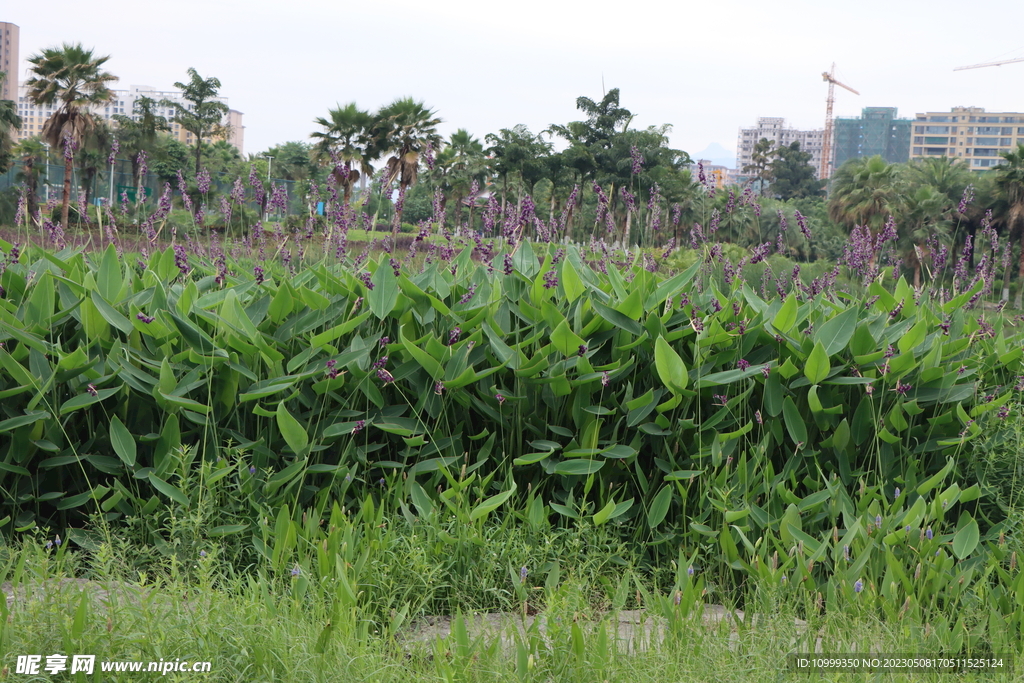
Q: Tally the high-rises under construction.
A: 2